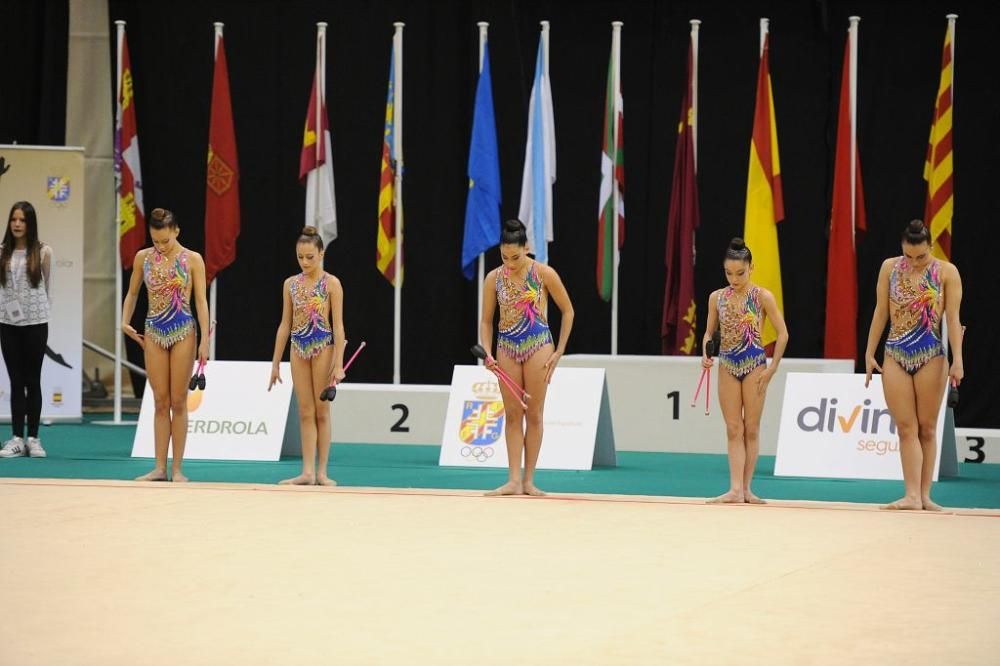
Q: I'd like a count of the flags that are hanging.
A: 11